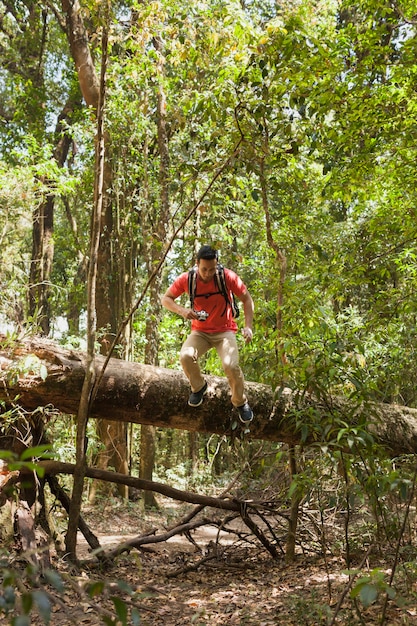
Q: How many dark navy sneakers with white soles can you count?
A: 2